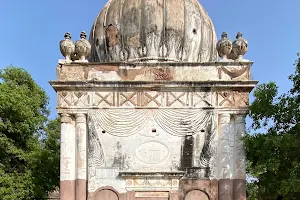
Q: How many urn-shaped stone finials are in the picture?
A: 4